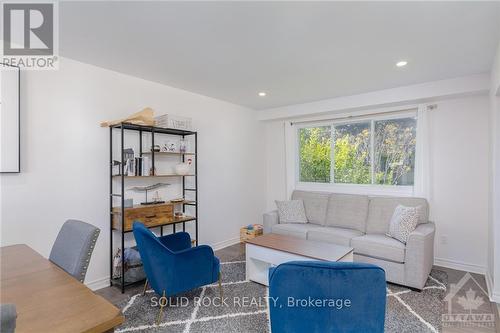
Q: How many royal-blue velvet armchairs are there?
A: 2